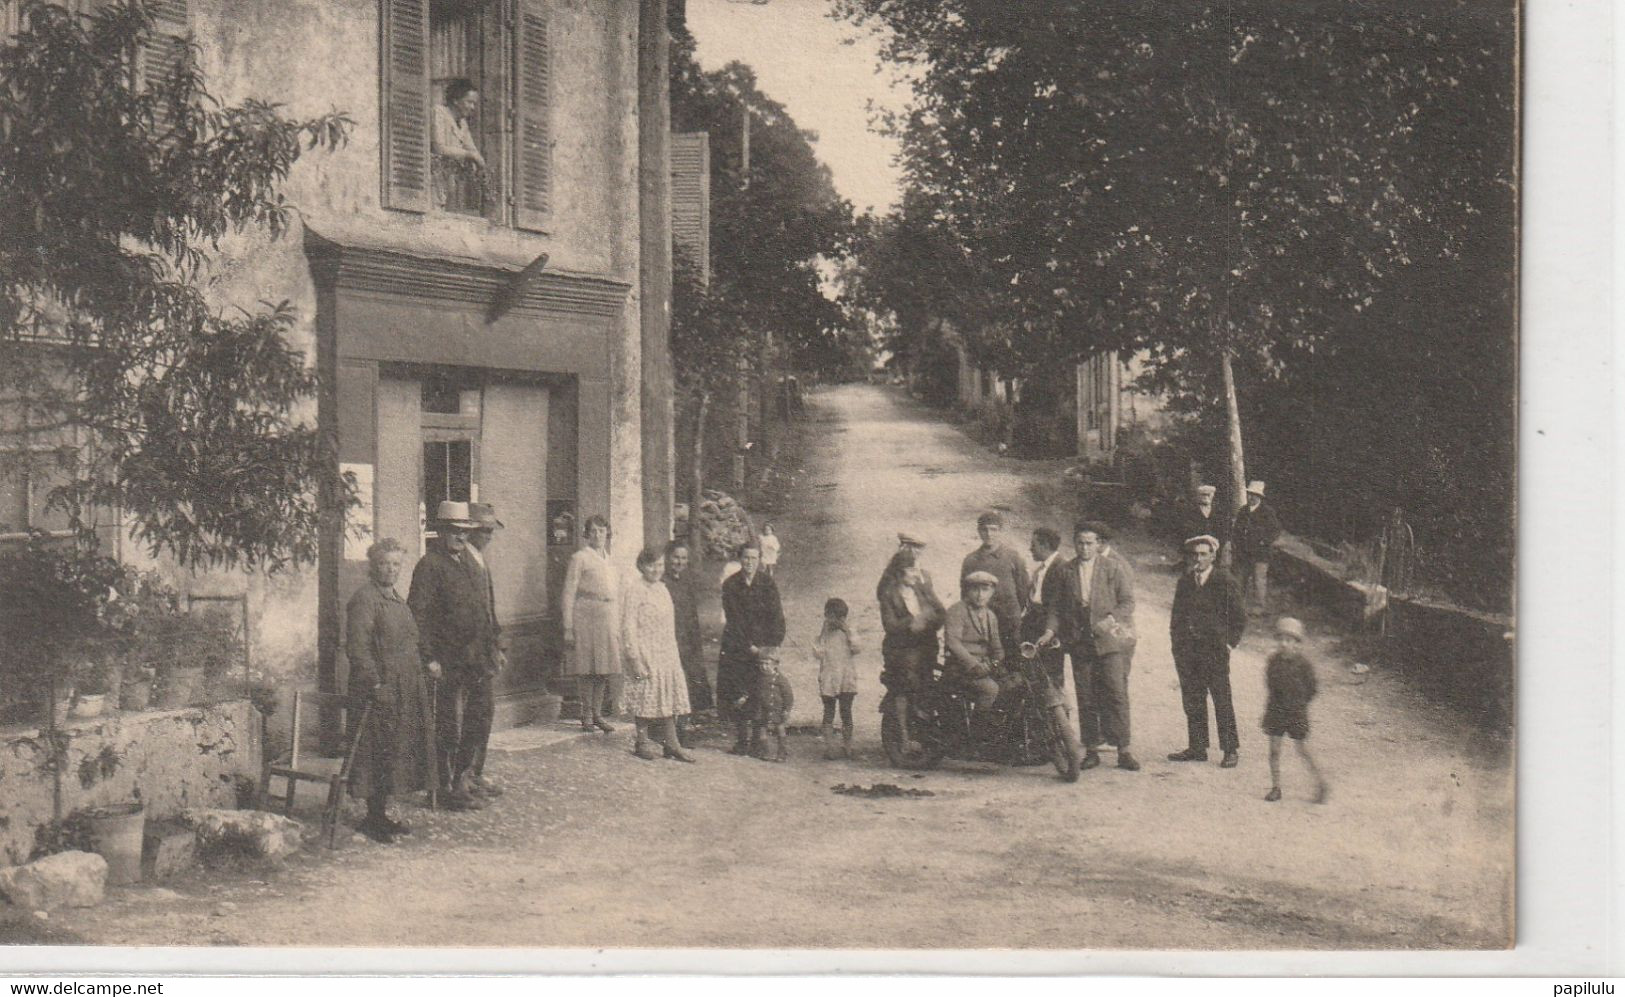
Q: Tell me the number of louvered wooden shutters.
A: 4